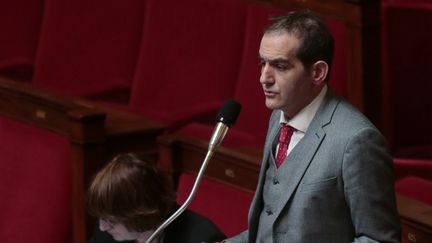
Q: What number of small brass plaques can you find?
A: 3